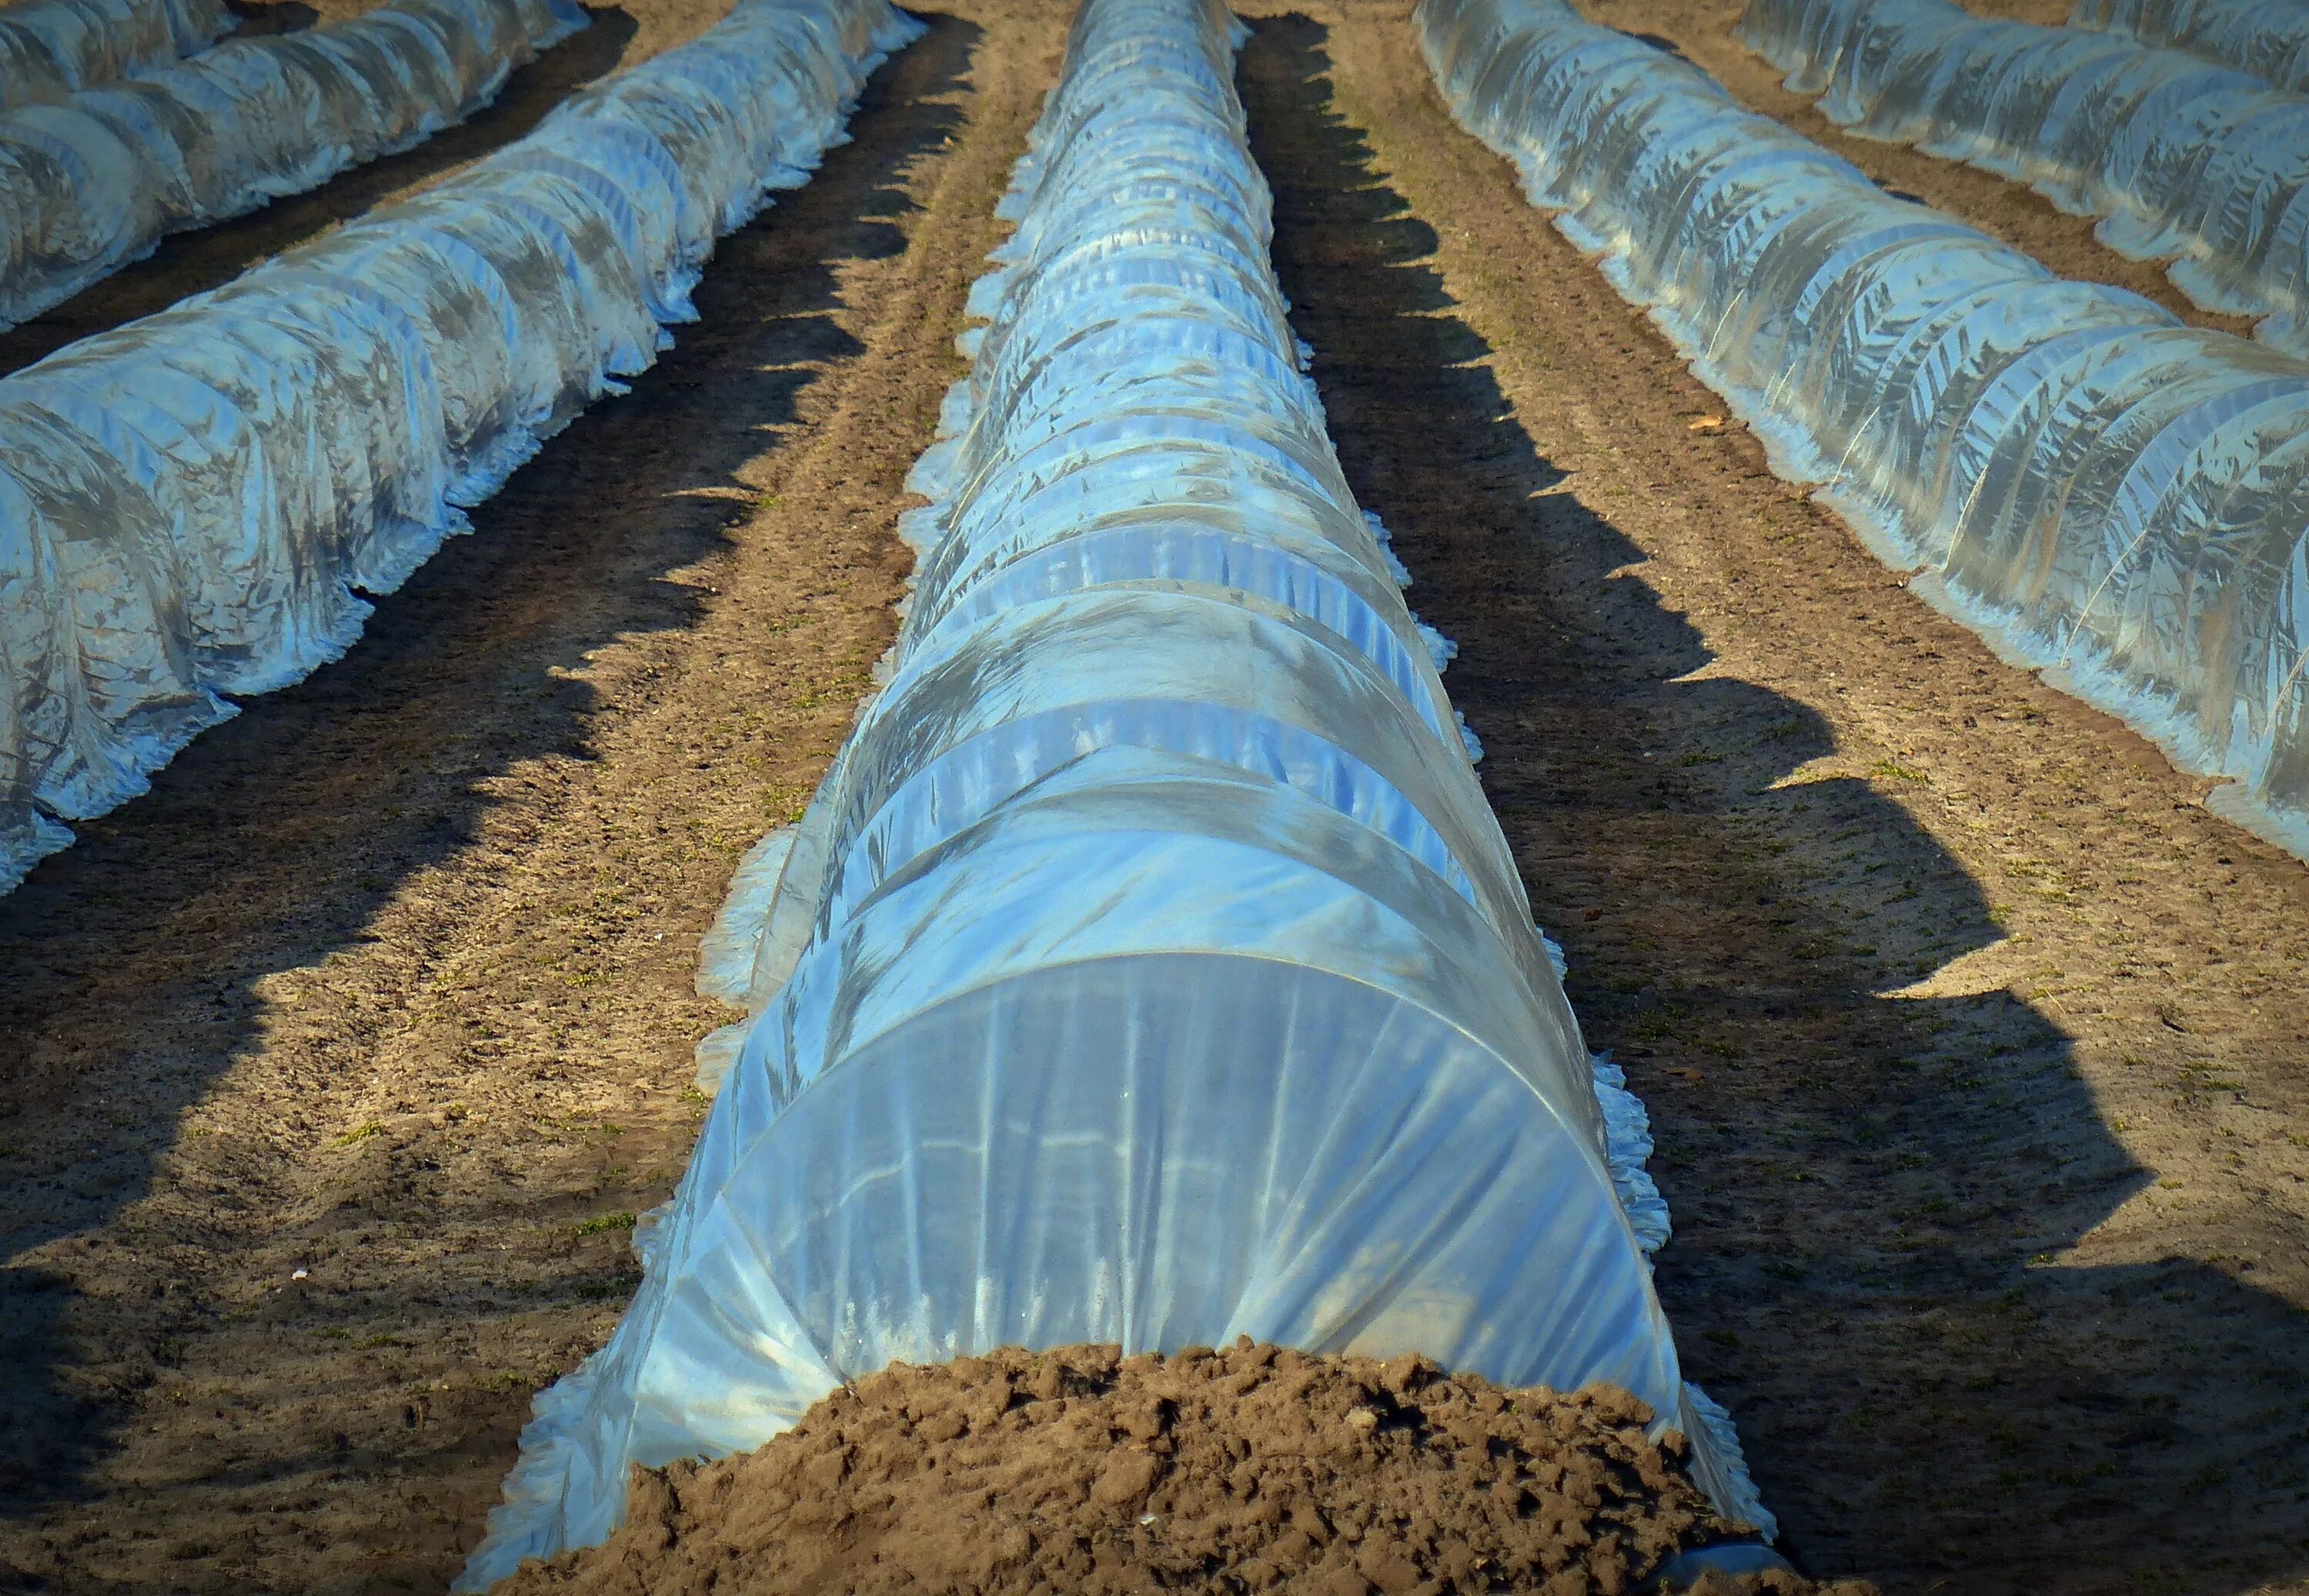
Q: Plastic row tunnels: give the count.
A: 7